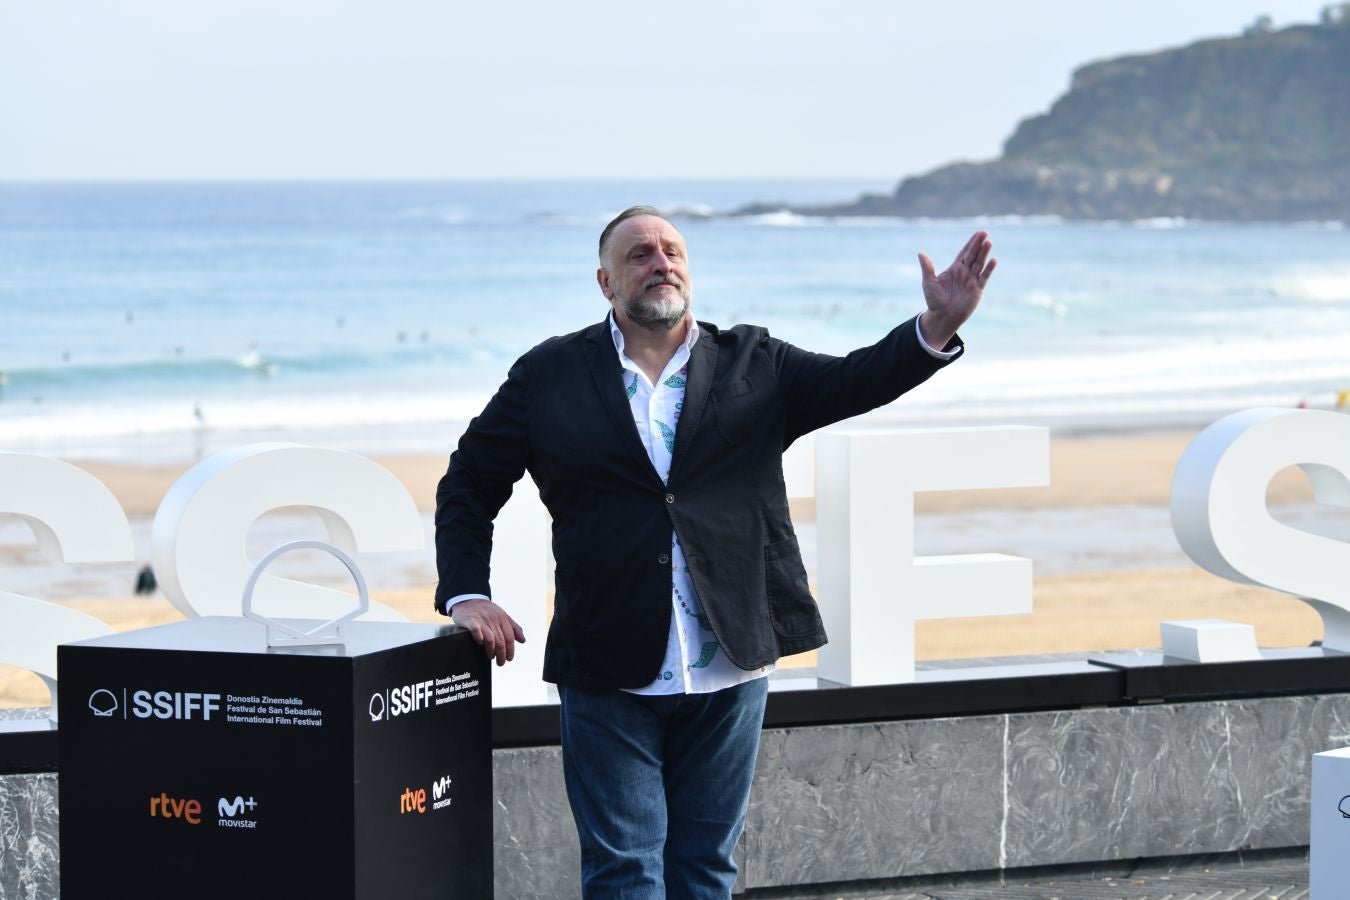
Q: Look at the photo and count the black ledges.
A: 2